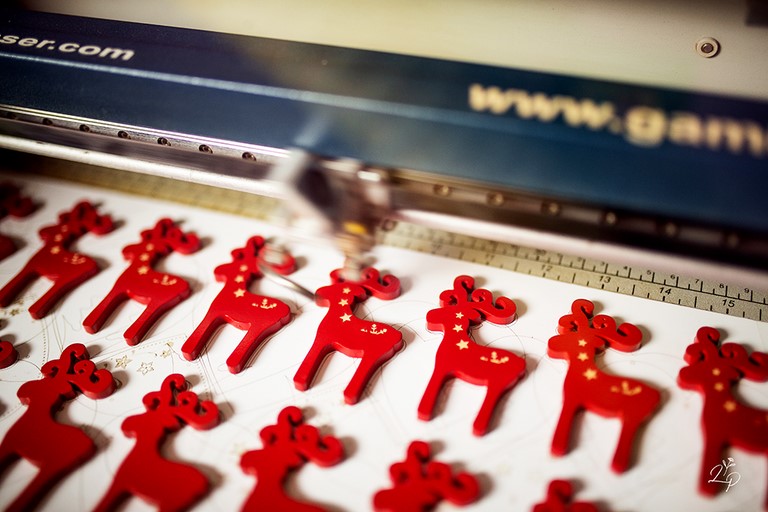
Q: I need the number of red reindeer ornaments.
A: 14